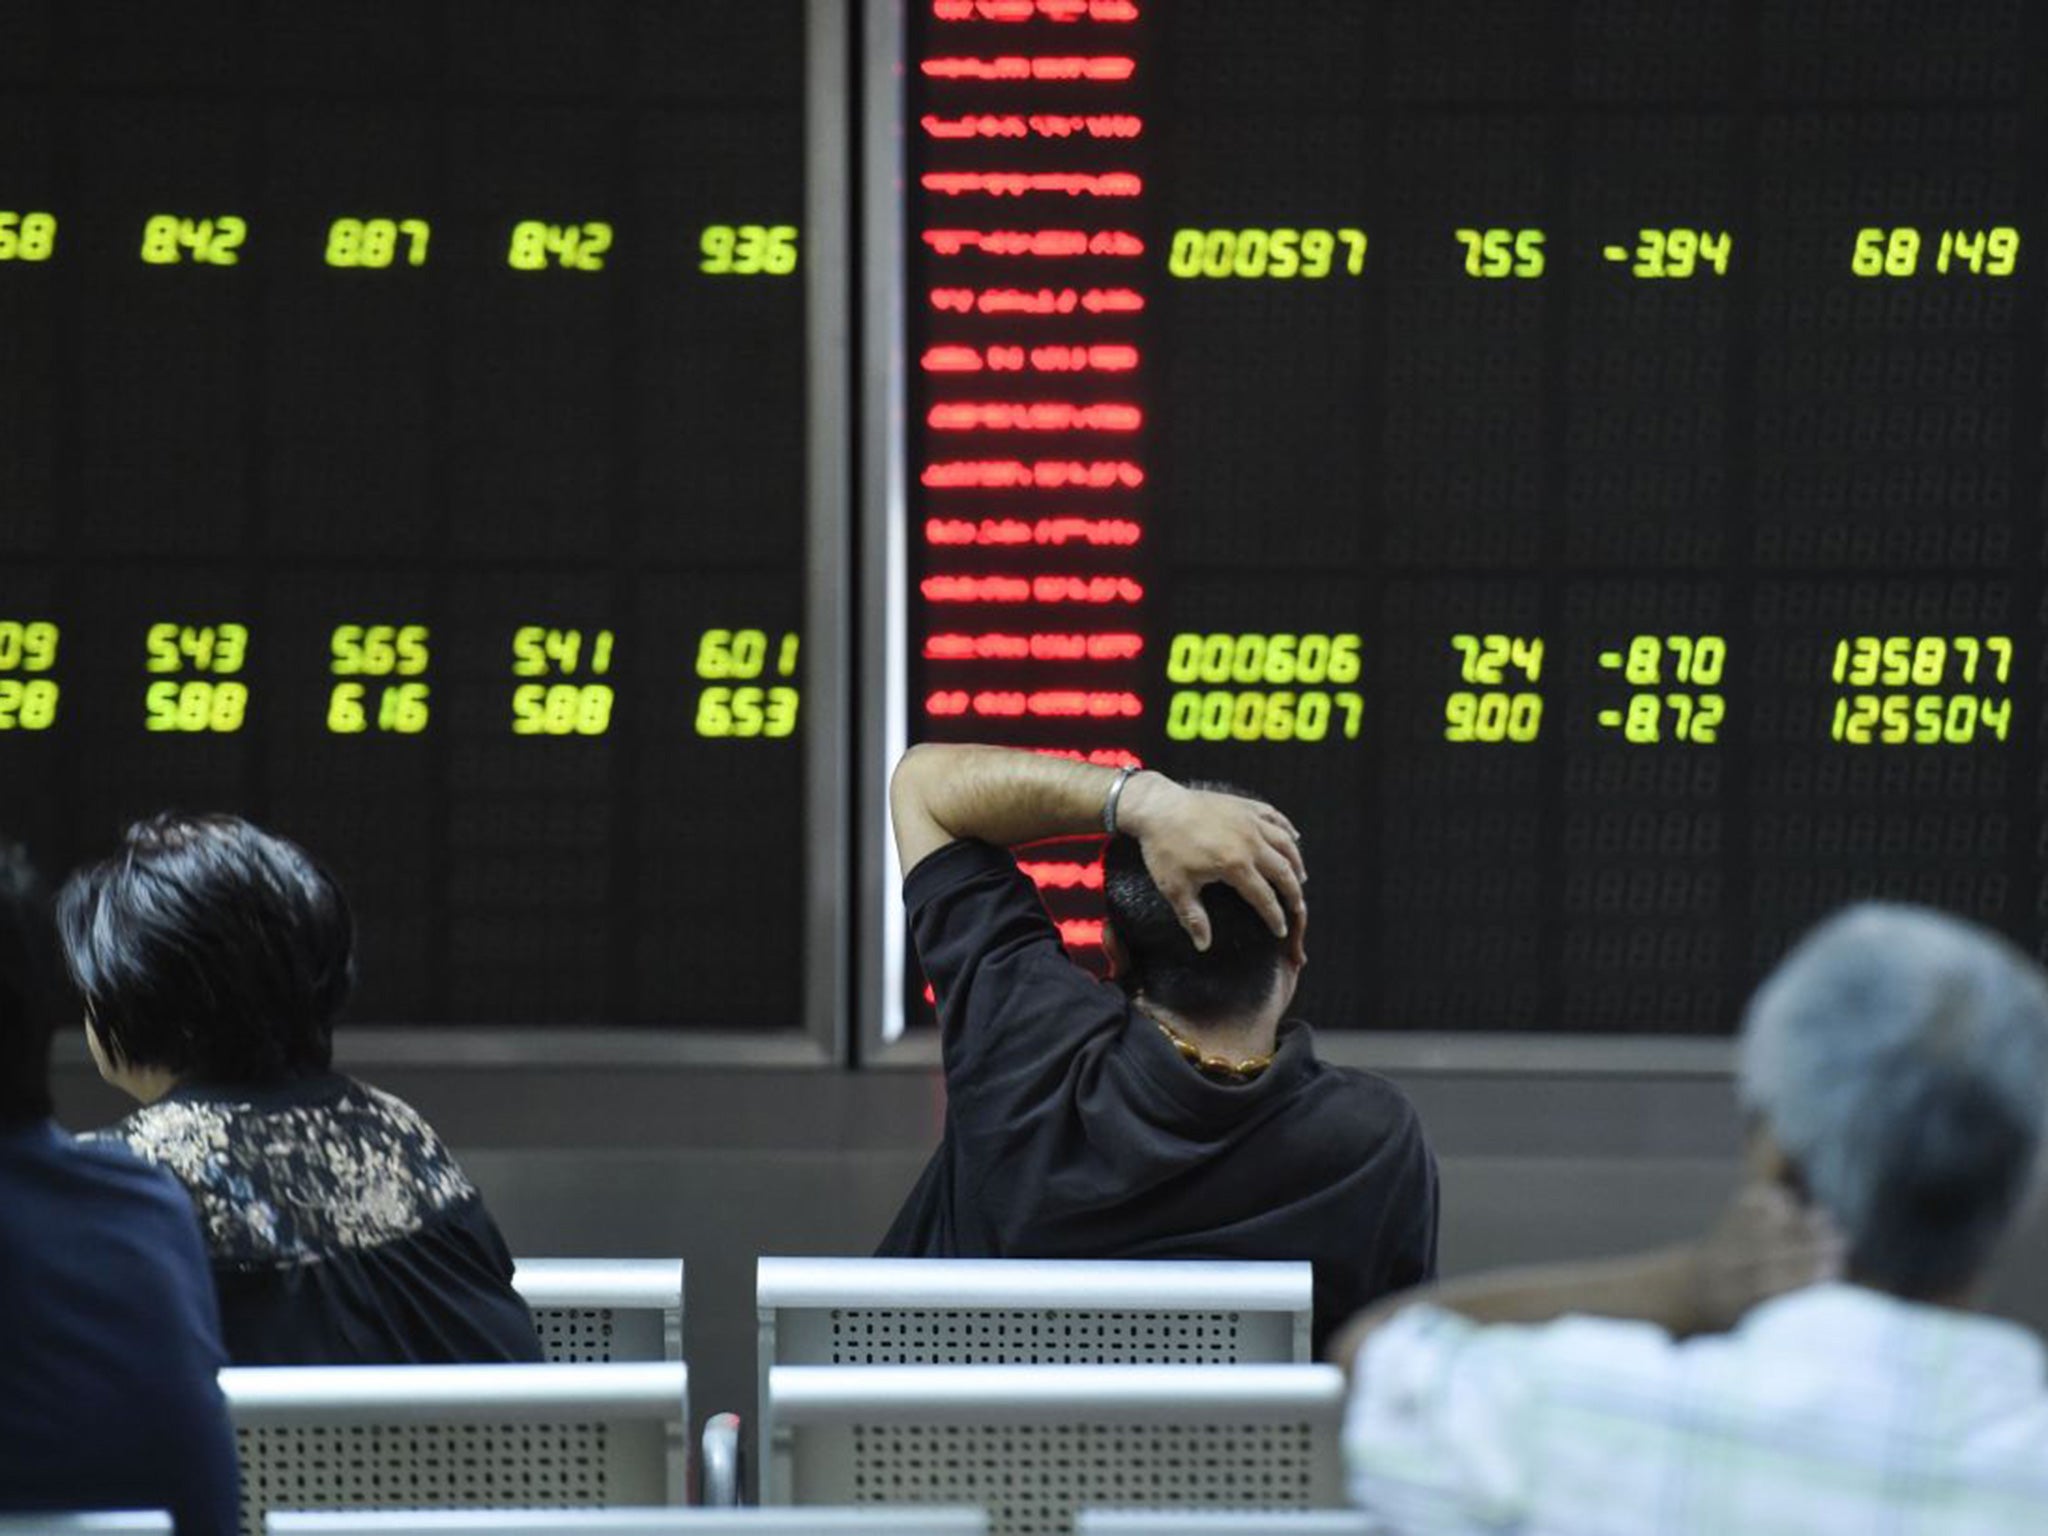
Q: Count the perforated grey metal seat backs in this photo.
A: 4